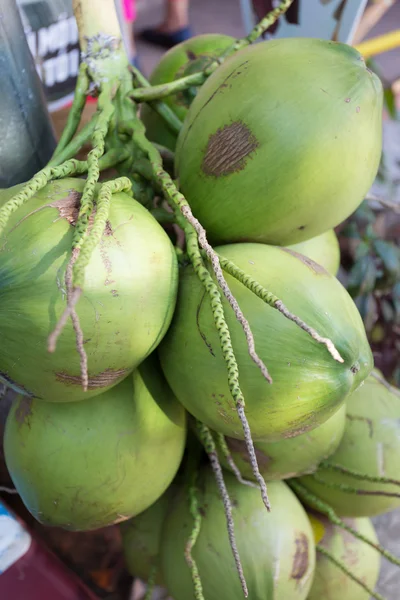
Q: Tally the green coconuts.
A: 11